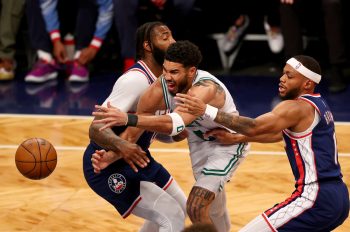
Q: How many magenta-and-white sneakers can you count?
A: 2